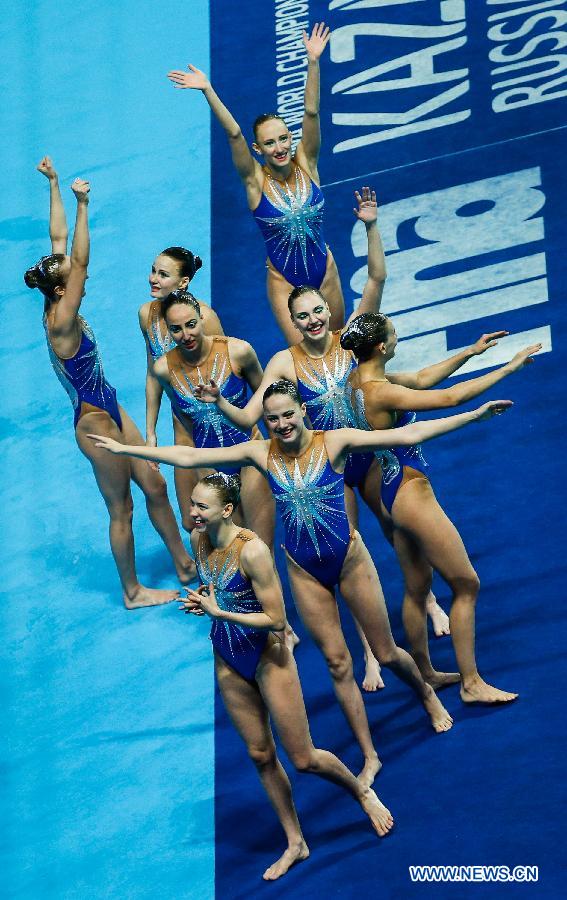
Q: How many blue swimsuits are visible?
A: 8